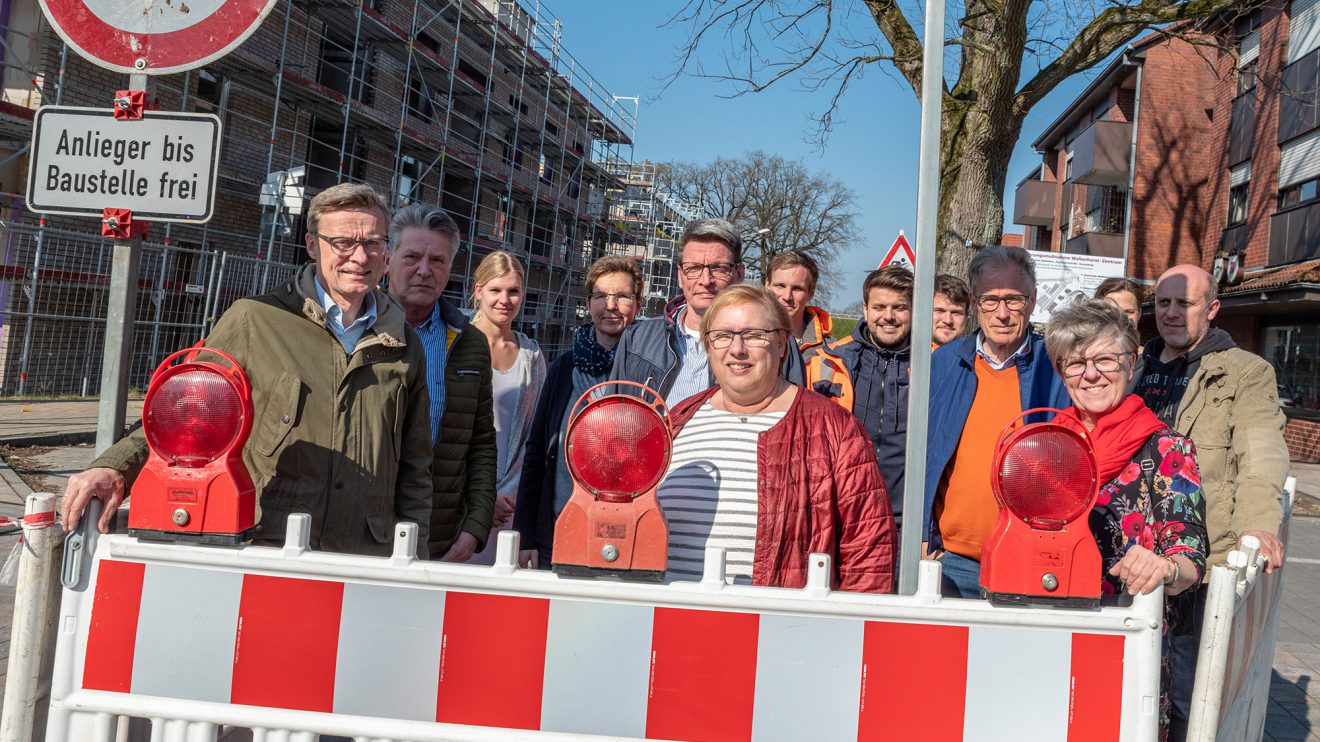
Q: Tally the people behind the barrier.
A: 13